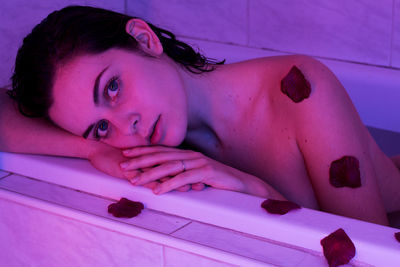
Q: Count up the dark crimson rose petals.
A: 6